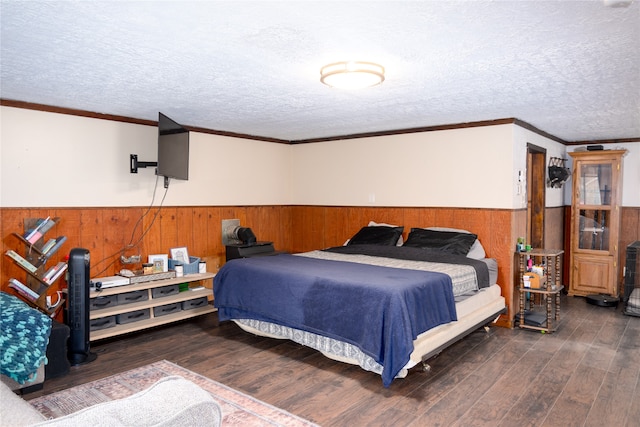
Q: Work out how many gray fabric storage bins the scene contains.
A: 7